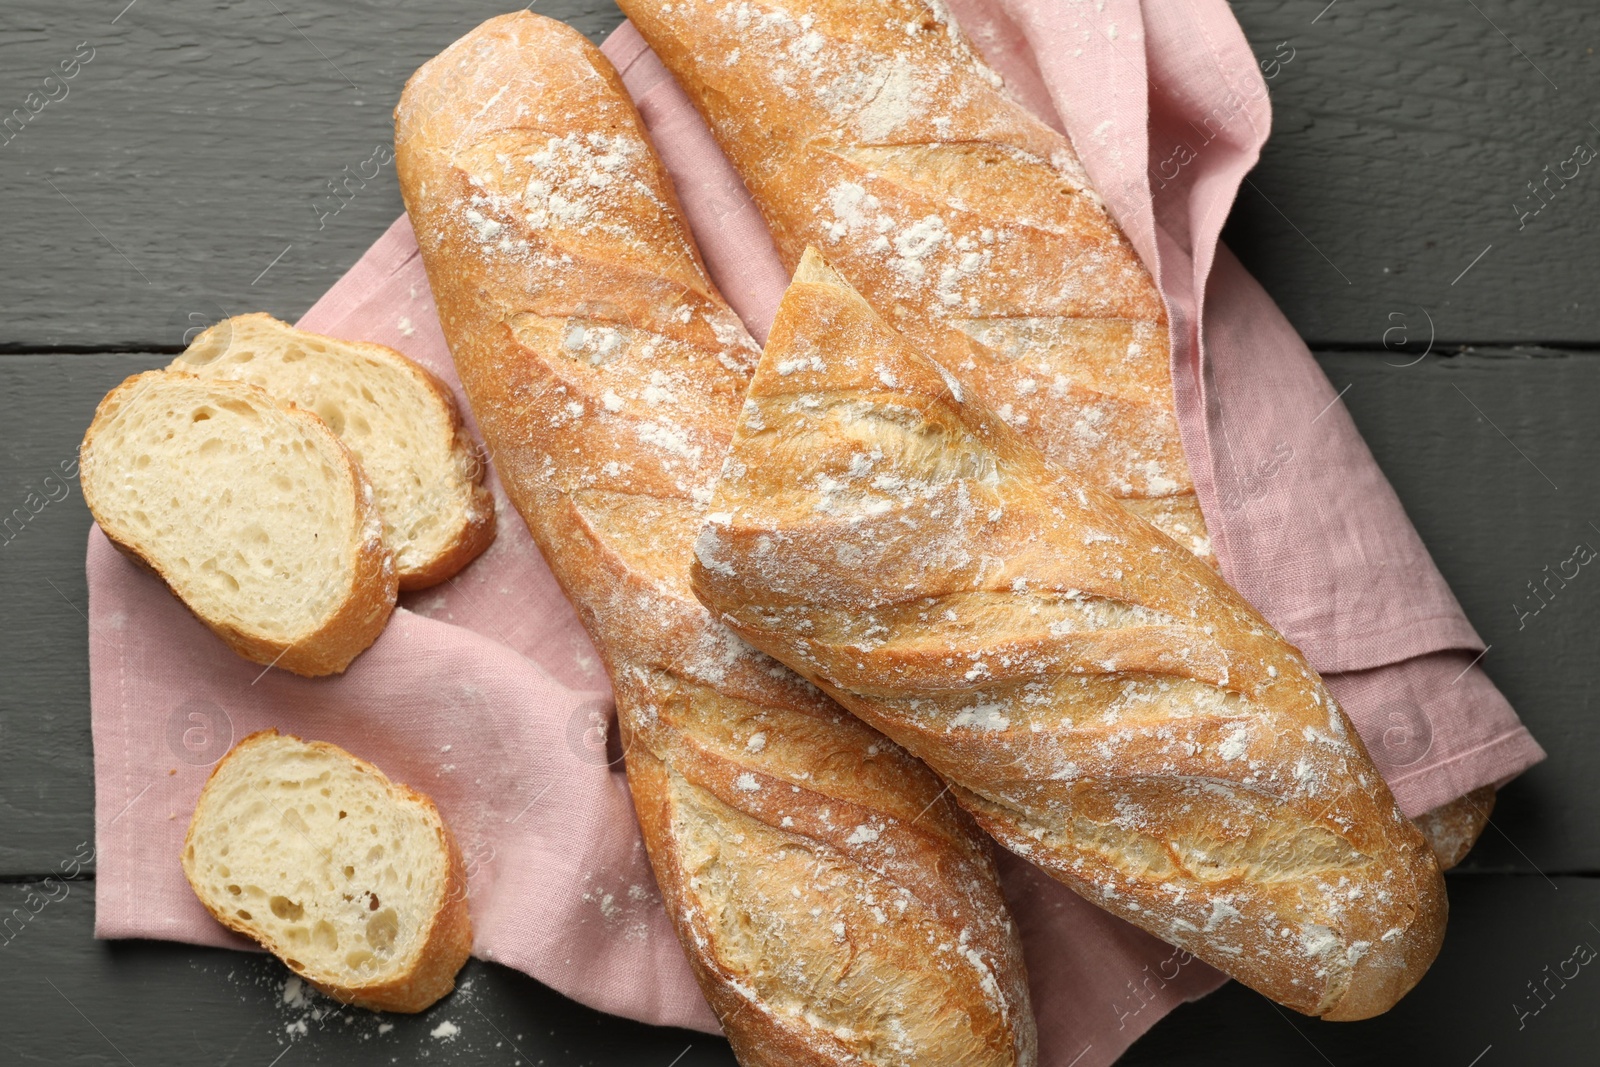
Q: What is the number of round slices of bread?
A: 3